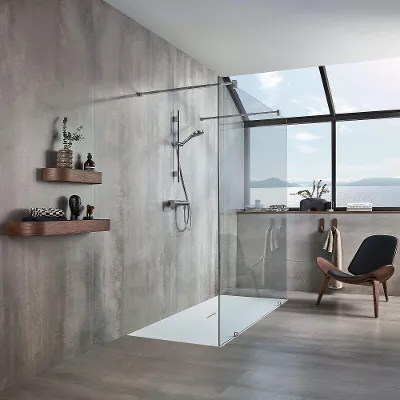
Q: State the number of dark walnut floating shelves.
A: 2